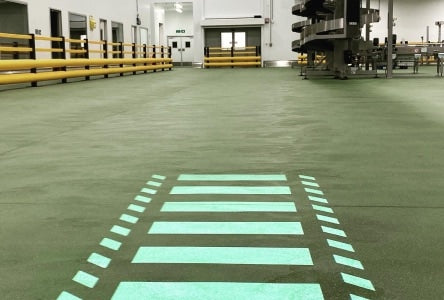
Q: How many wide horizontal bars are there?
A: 6